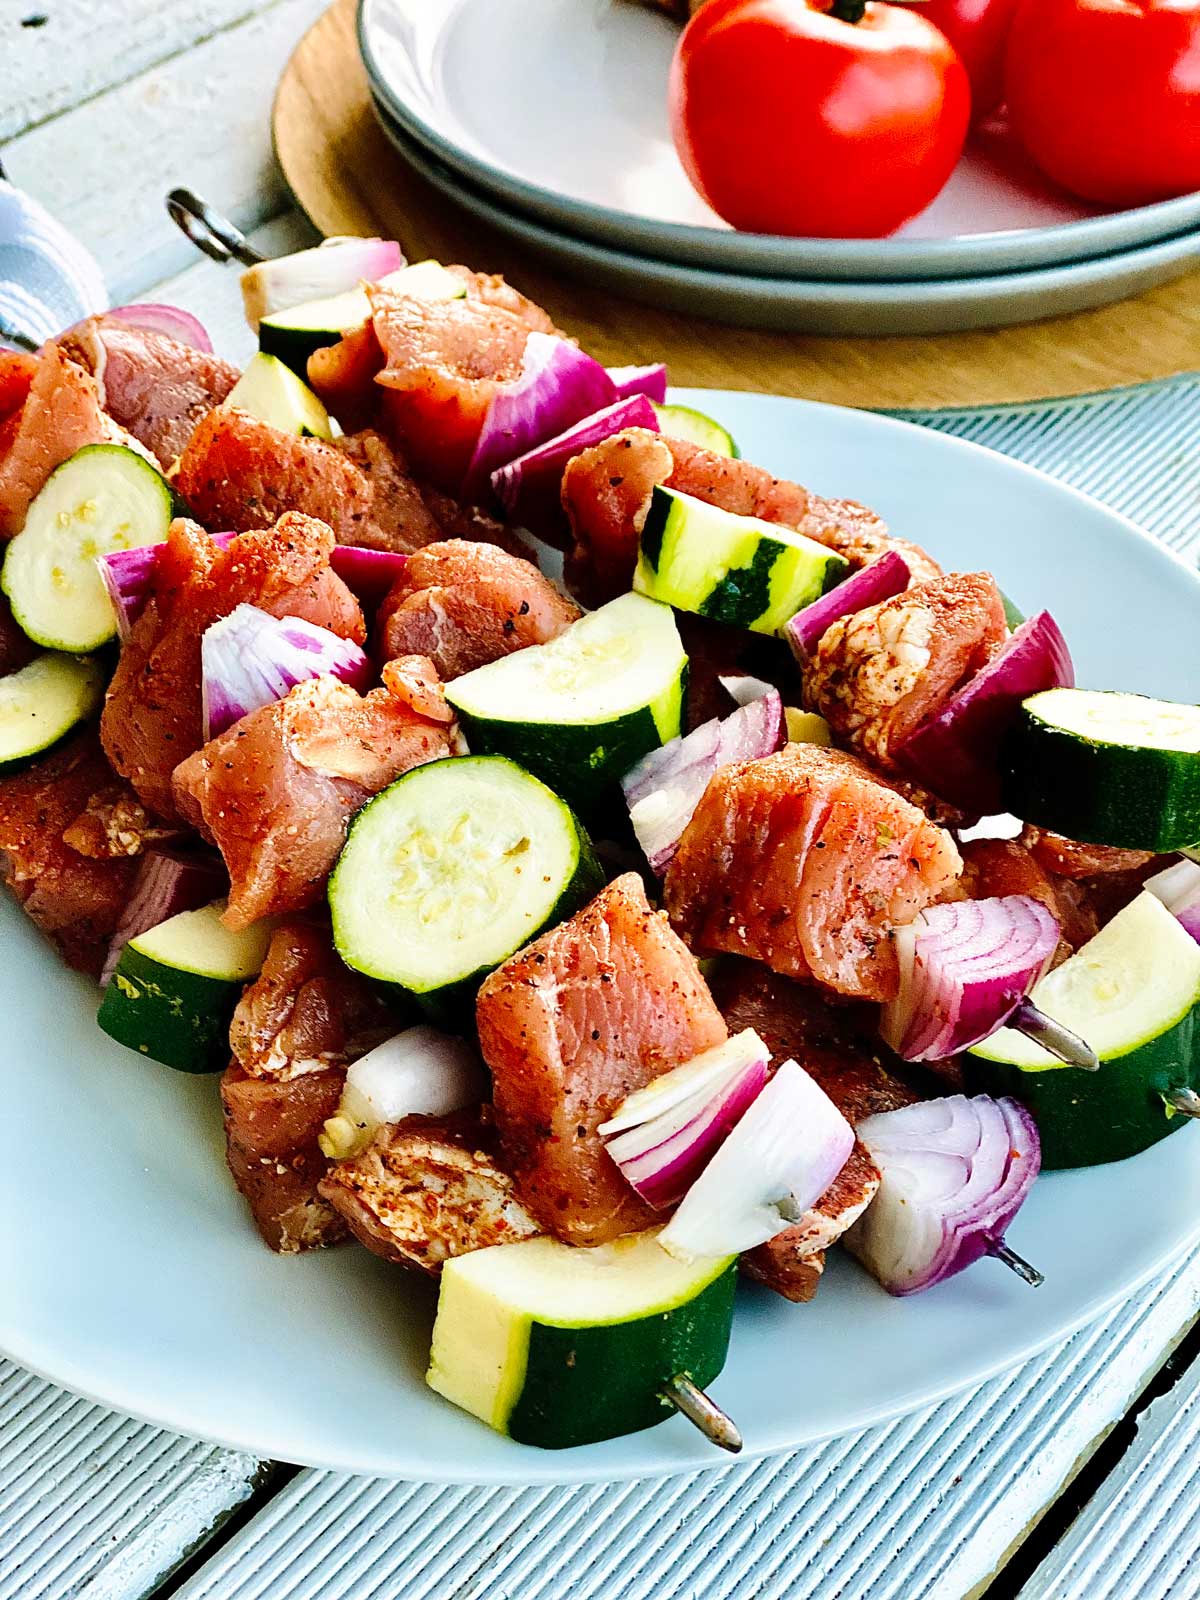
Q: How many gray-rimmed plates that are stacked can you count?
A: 2